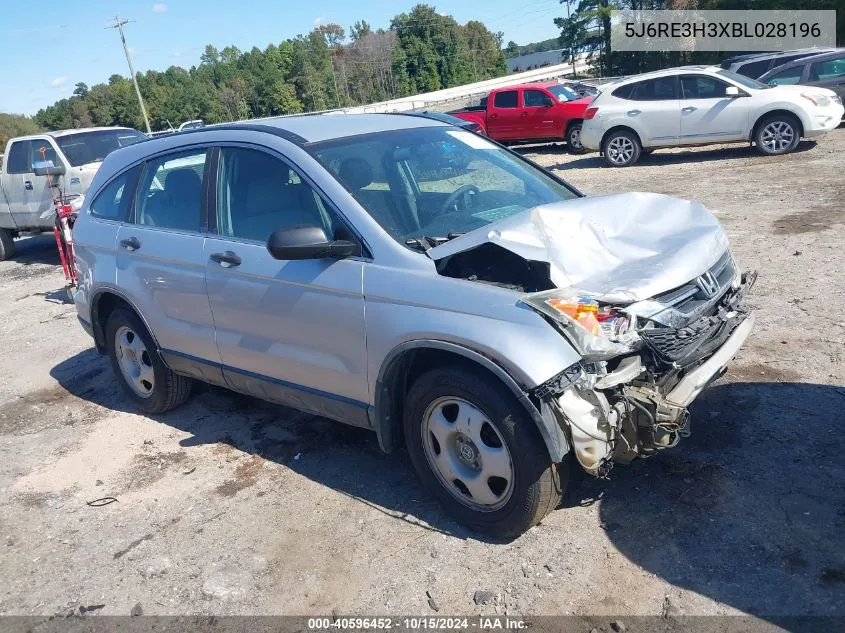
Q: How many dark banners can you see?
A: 1